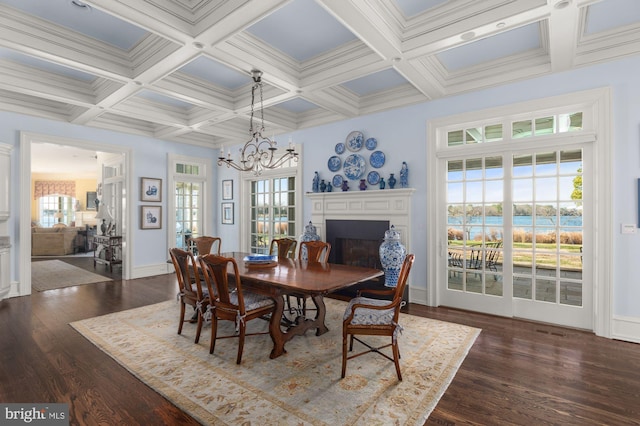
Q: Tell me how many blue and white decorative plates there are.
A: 8